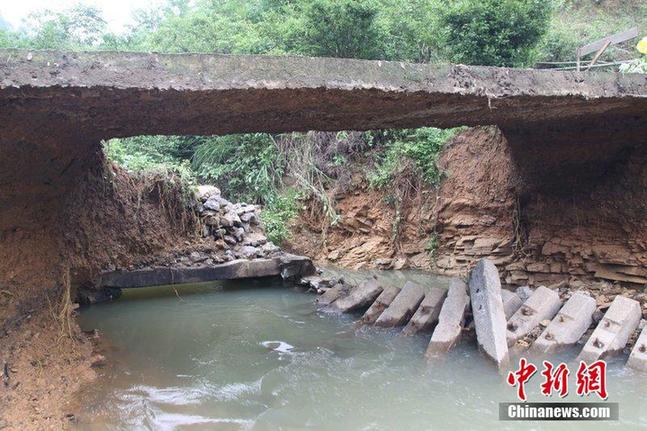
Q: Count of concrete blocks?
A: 12